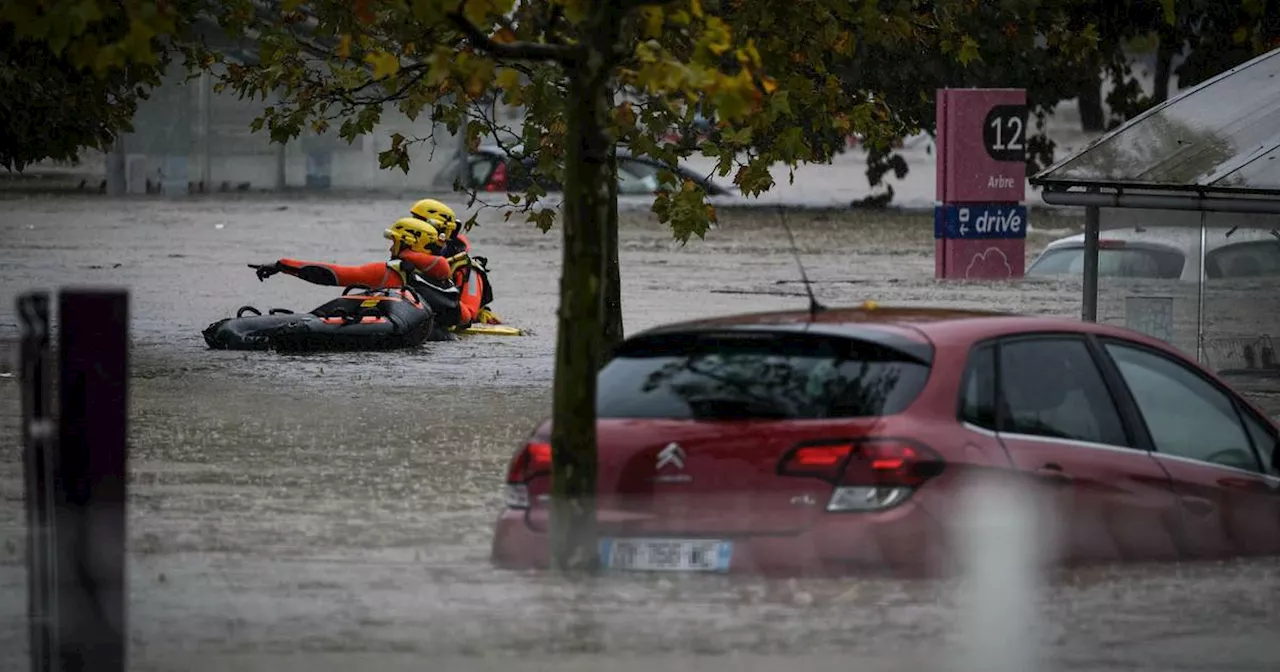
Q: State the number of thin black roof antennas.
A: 1